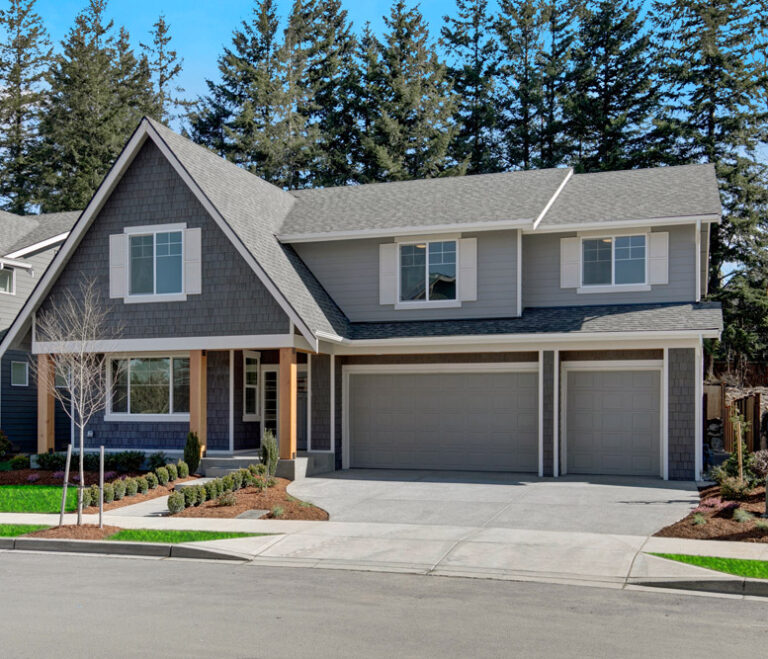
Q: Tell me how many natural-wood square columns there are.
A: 3